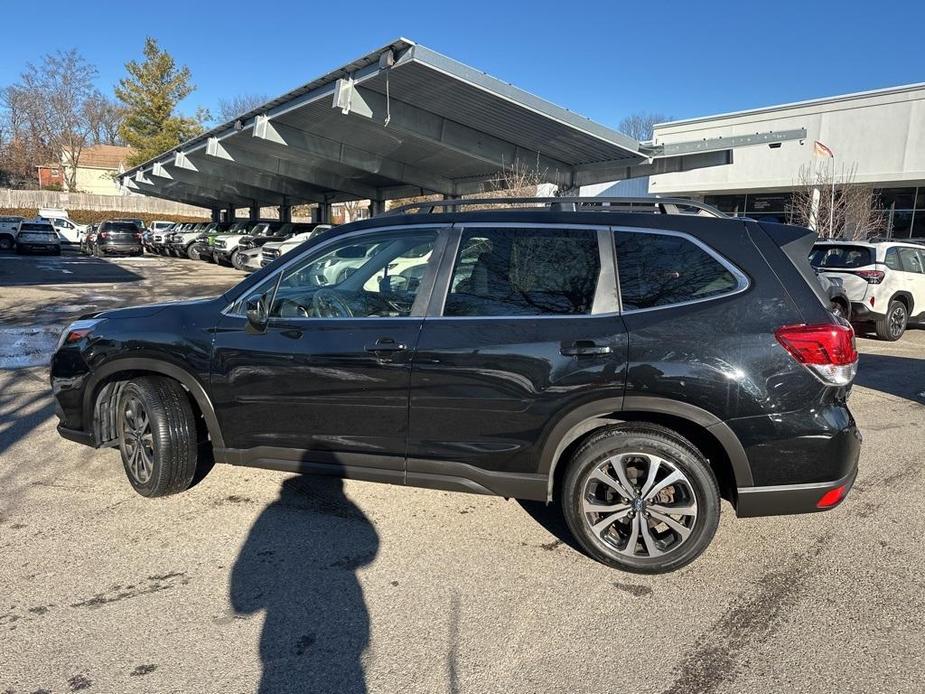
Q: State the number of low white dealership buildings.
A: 1